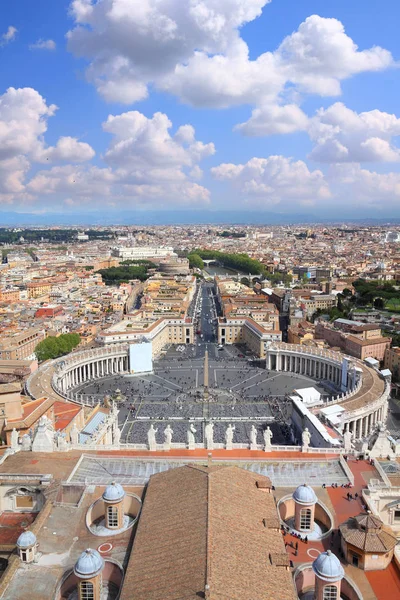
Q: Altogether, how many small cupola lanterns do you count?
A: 5